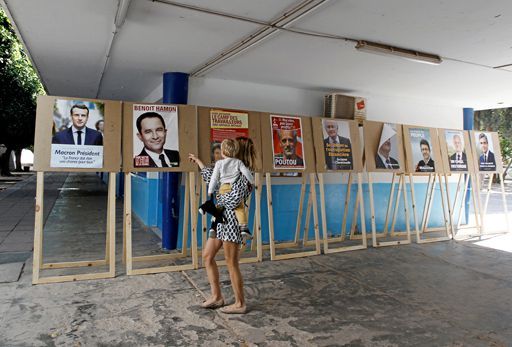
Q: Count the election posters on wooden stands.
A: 9